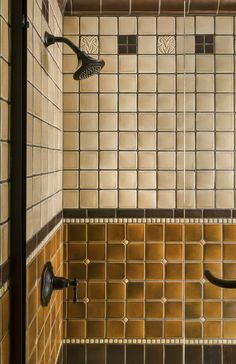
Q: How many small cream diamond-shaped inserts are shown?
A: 10